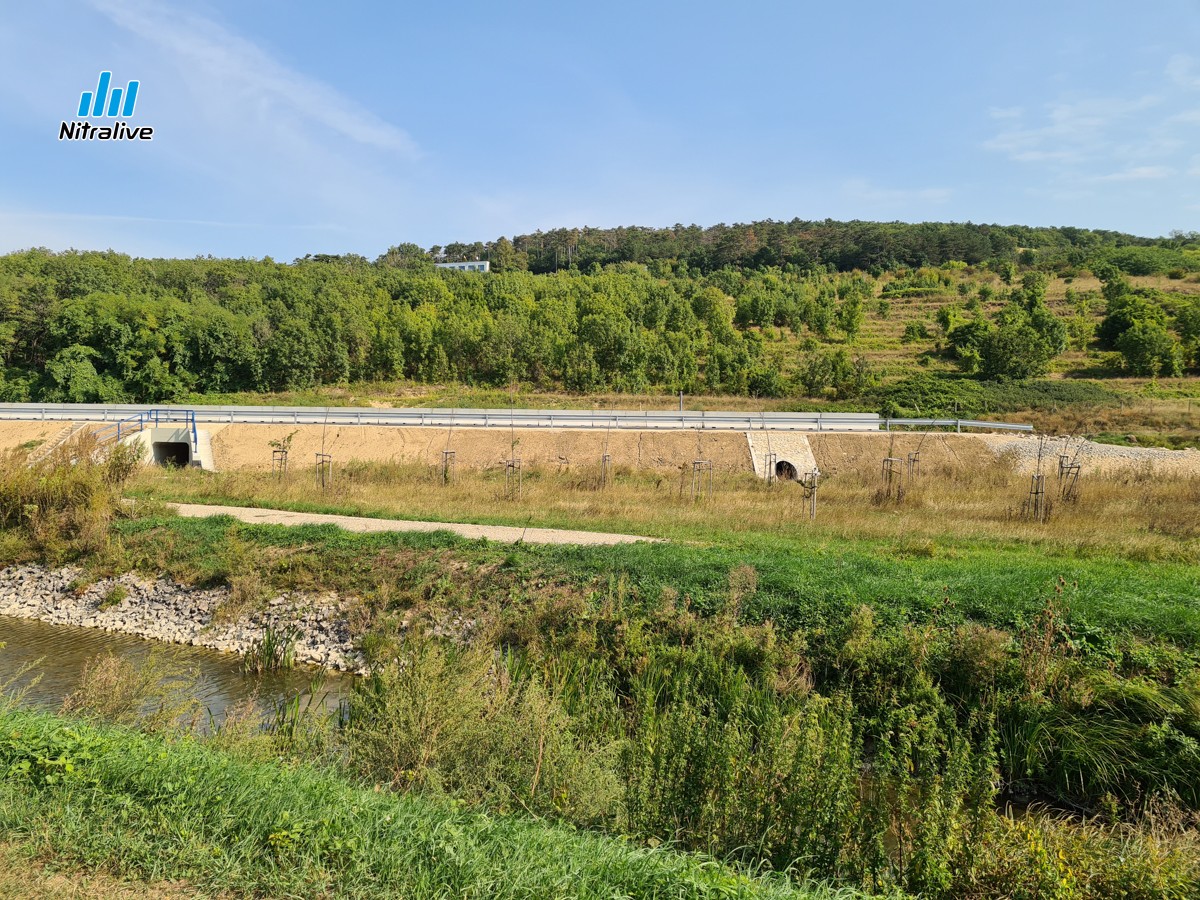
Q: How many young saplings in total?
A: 13